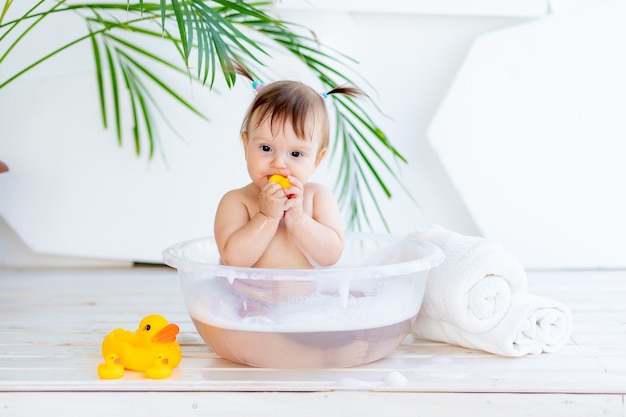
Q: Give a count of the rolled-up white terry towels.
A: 2